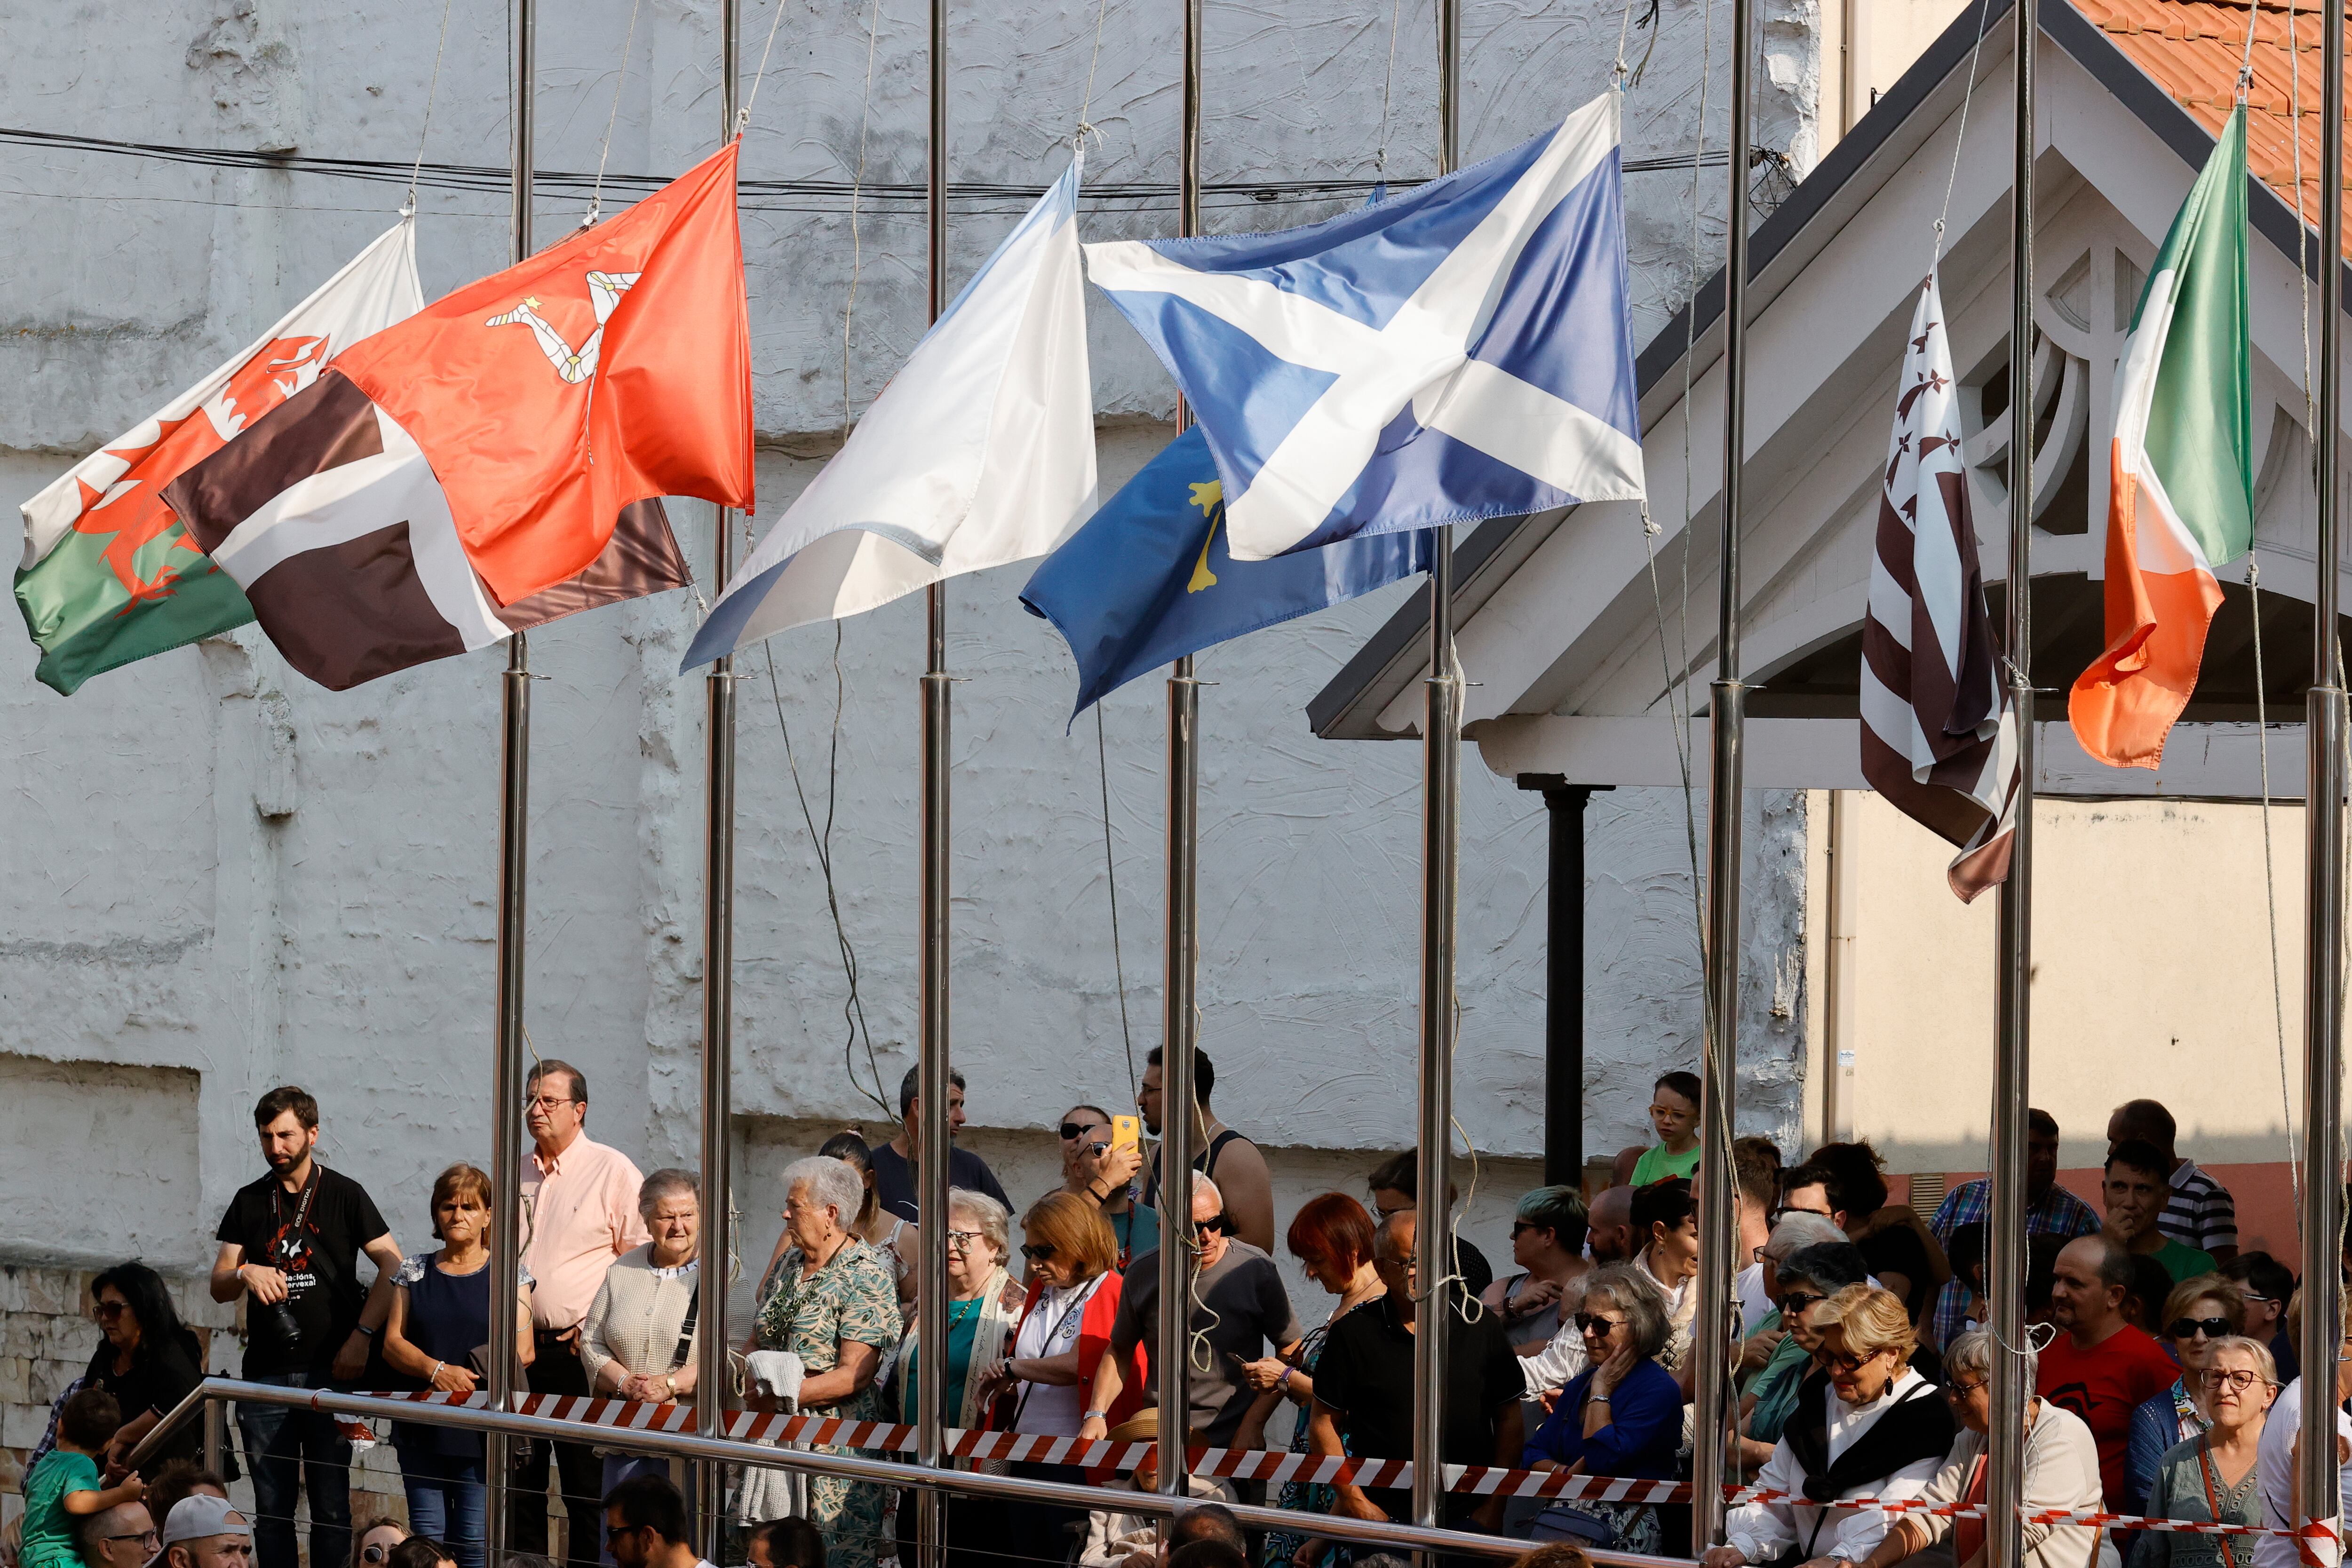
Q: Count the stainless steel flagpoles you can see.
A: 8